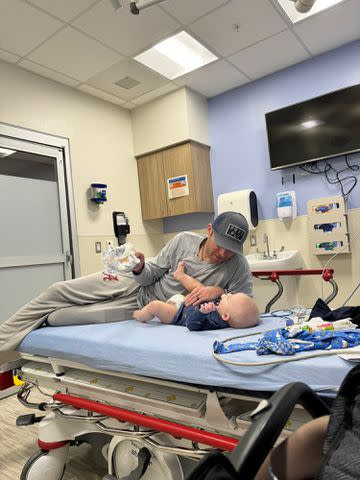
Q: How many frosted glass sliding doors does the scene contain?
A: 1